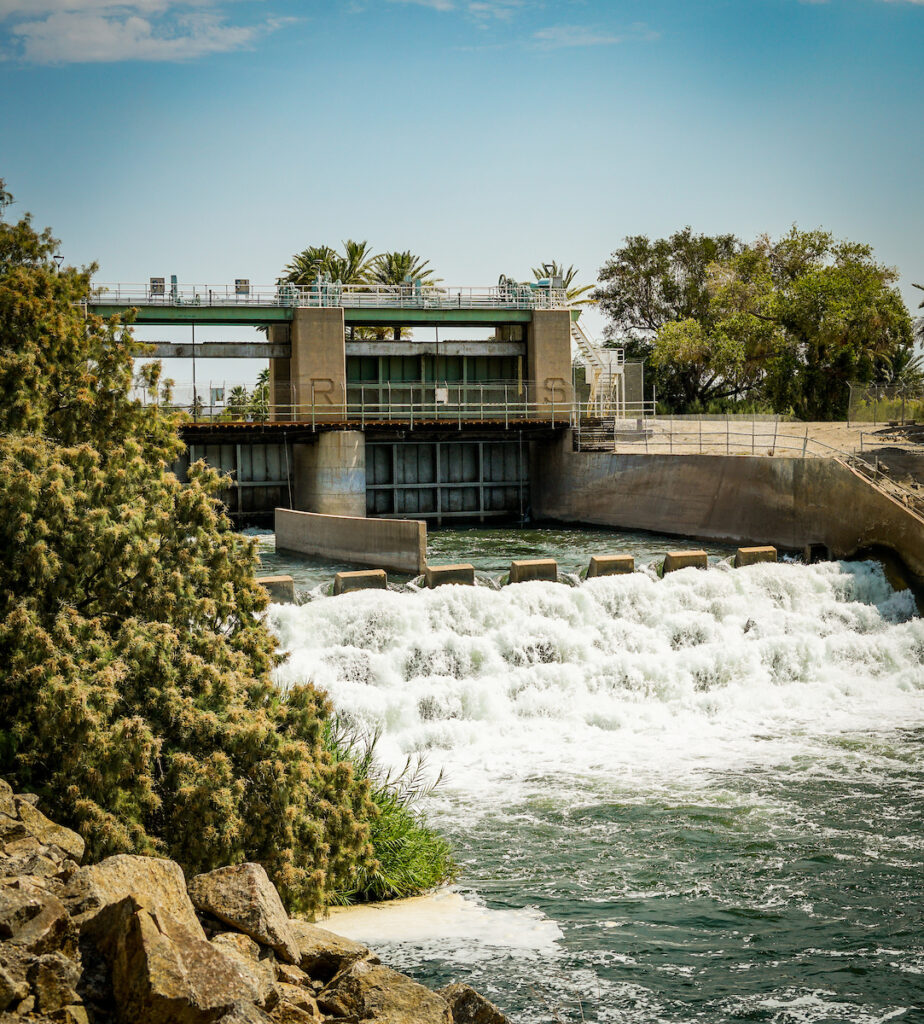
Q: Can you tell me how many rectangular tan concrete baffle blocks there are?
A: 7